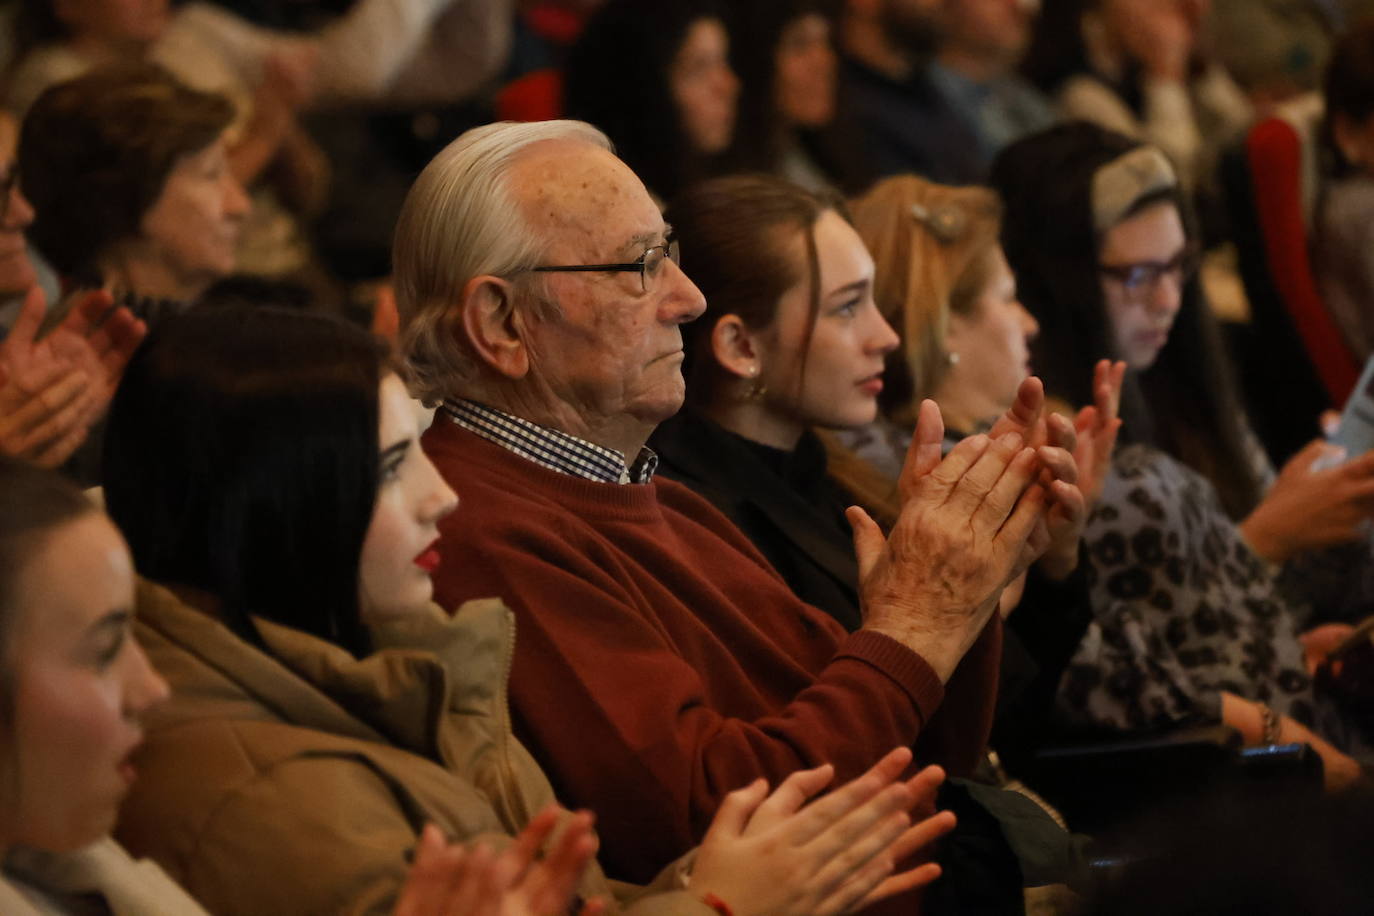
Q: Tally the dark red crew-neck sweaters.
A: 1